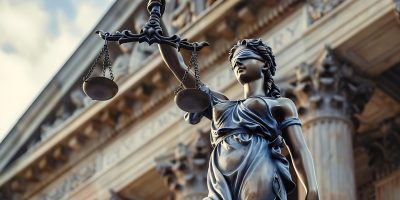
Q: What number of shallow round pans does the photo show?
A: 2